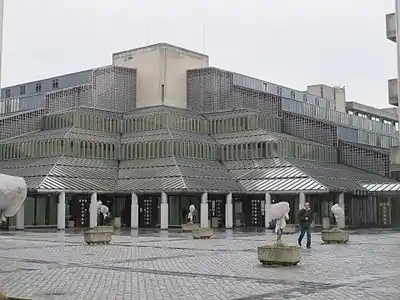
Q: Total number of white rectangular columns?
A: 10